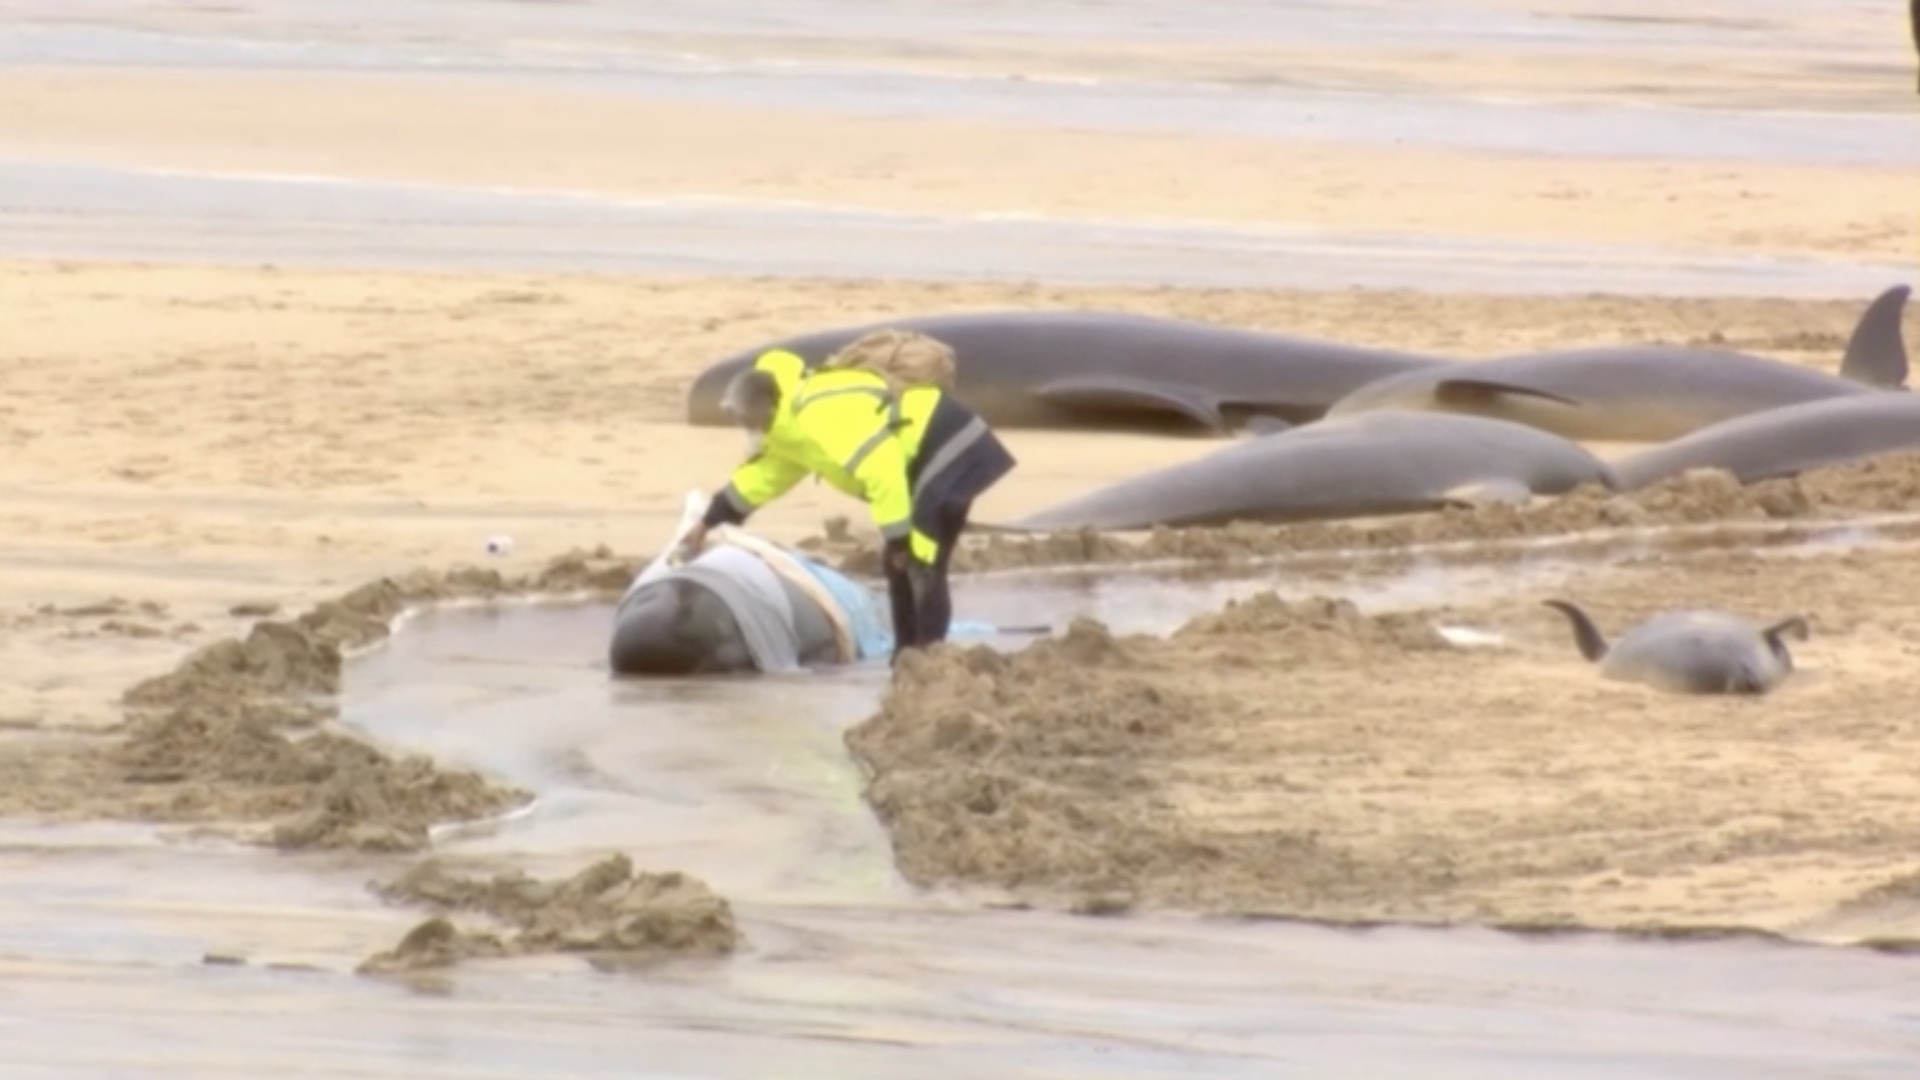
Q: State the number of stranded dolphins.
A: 6